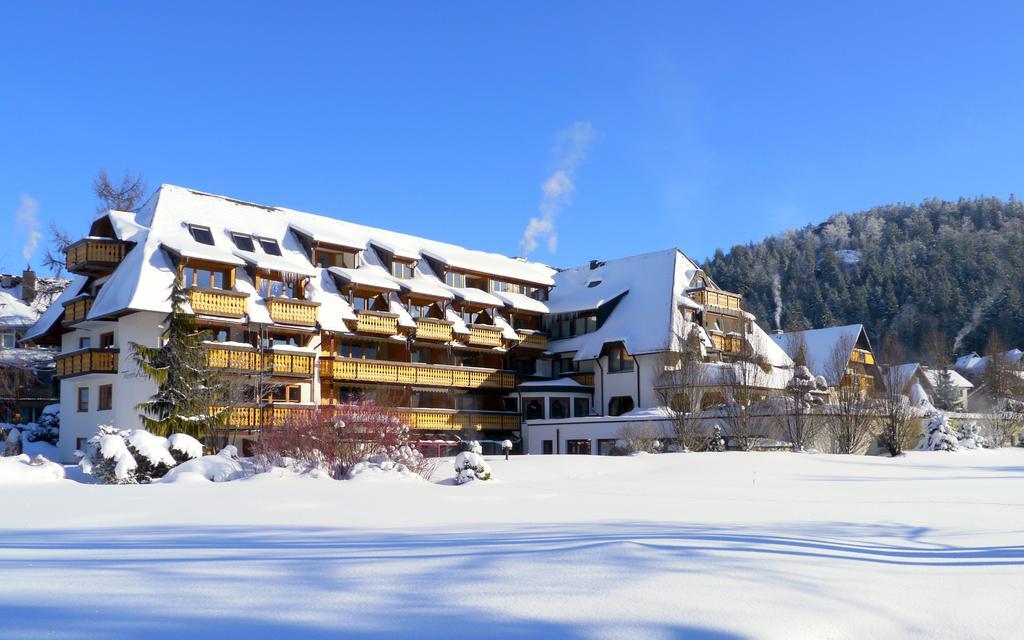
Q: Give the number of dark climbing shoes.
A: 0